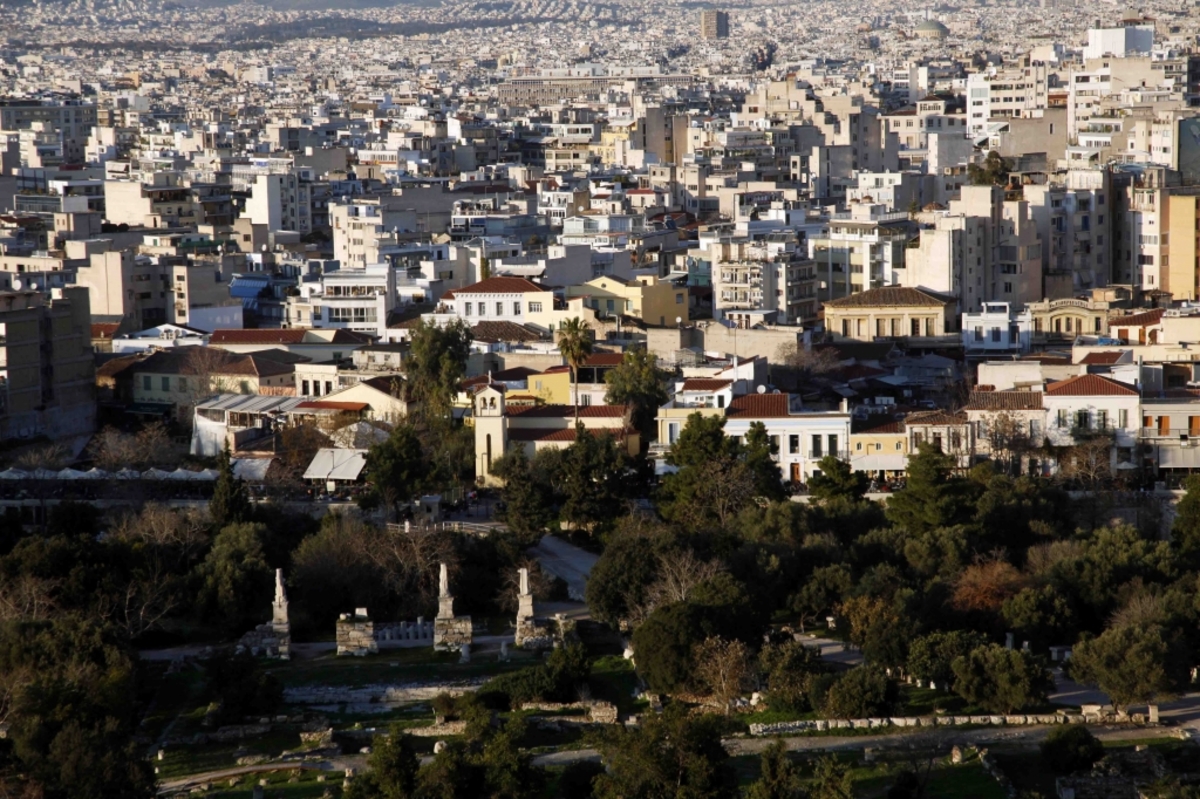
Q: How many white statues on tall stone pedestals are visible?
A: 3